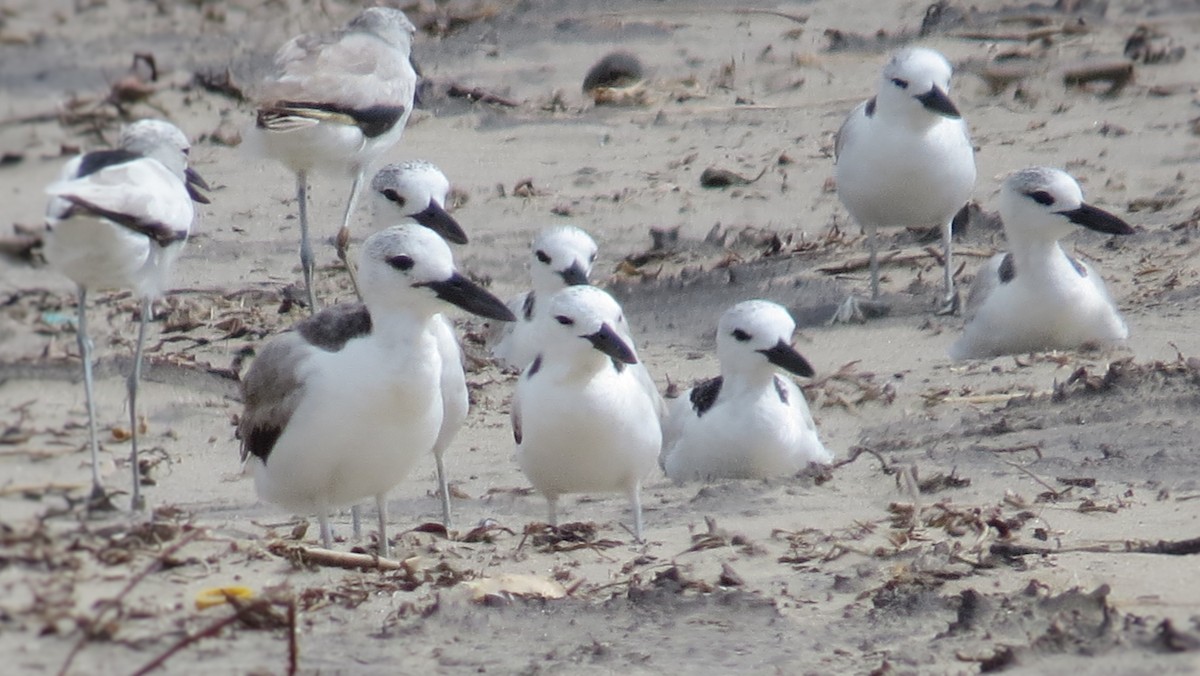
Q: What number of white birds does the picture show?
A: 9